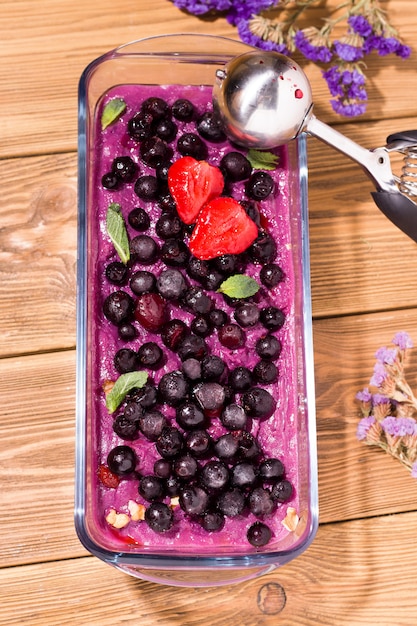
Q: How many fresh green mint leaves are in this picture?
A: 5